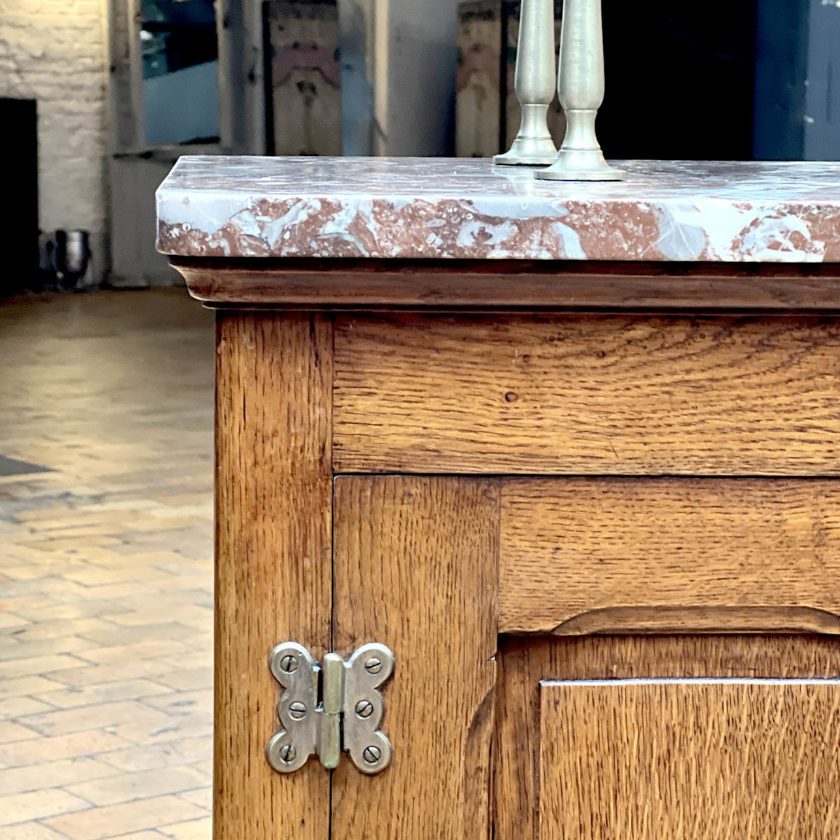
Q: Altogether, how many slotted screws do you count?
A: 6